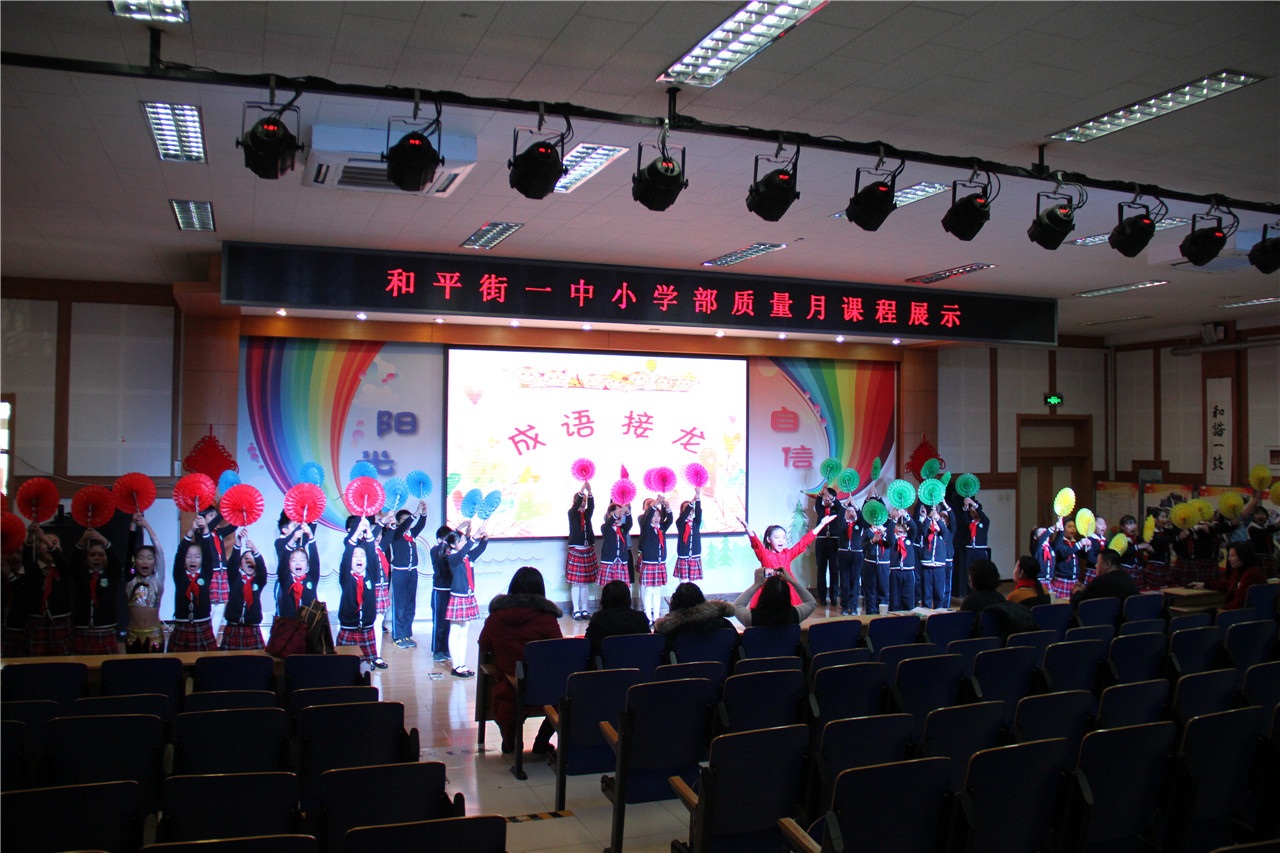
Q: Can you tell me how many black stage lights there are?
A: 11